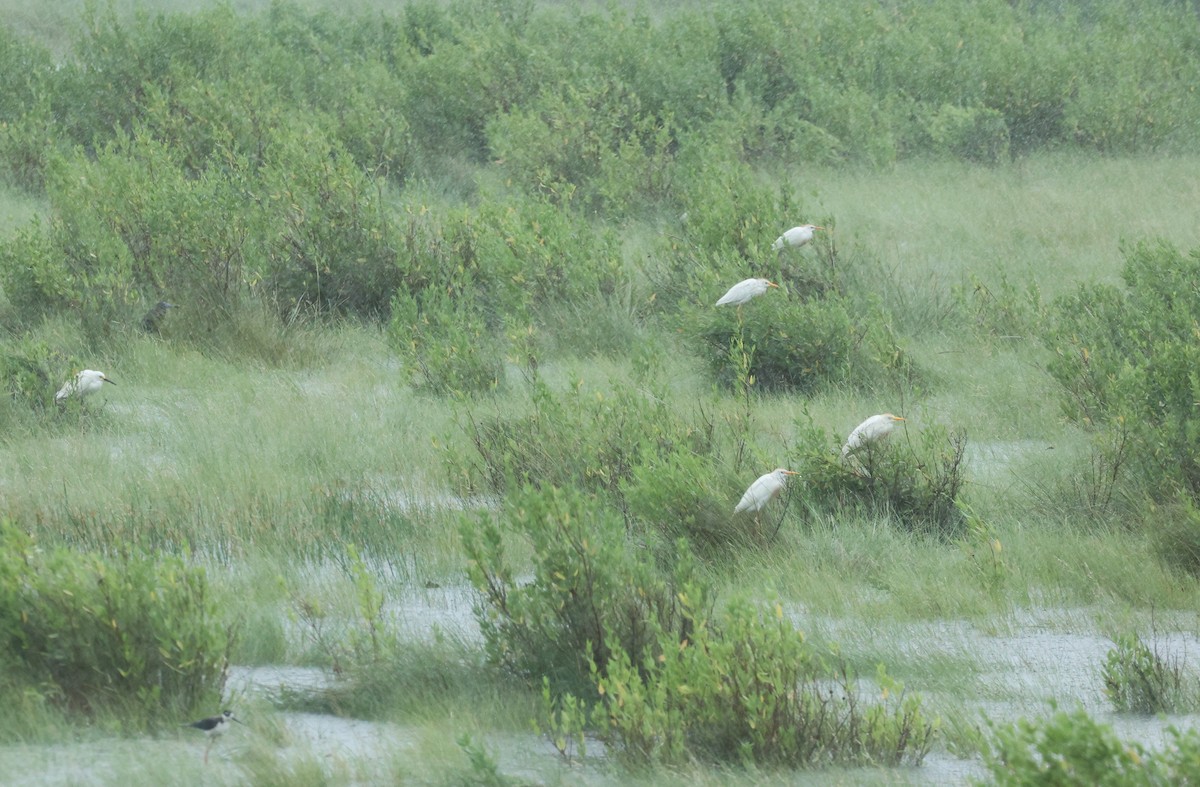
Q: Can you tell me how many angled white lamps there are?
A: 0